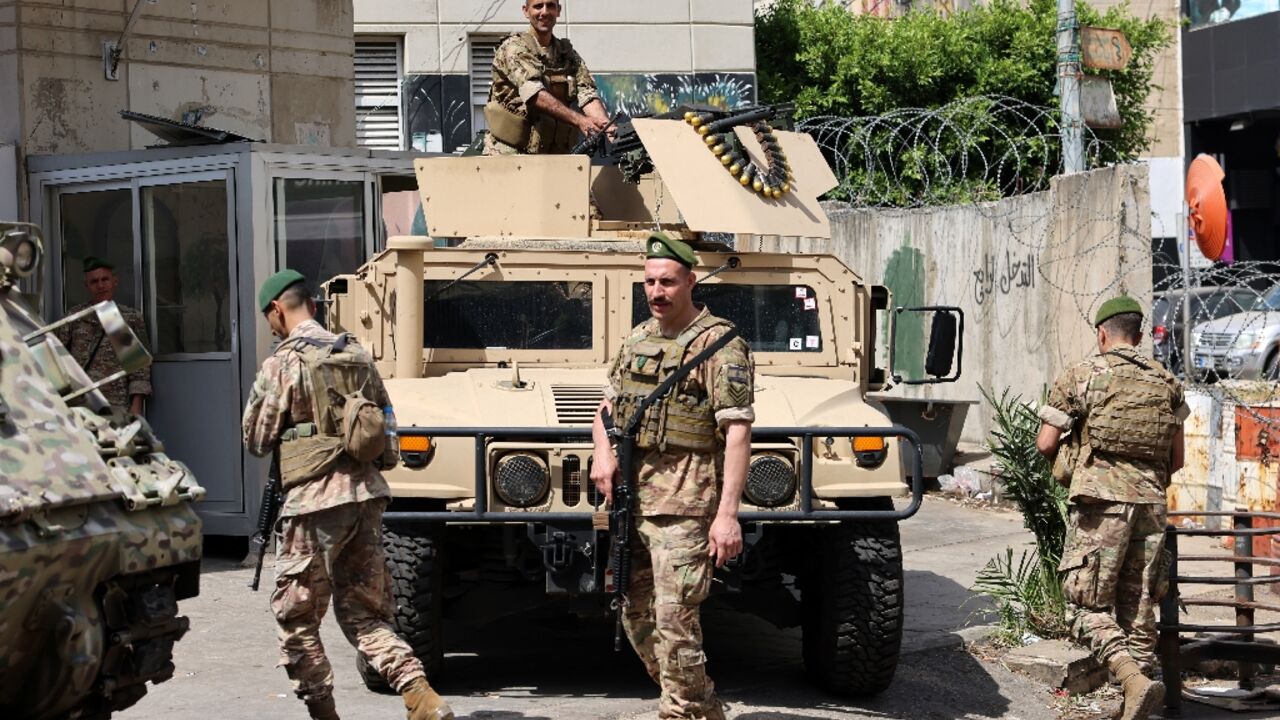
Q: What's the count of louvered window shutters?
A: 2